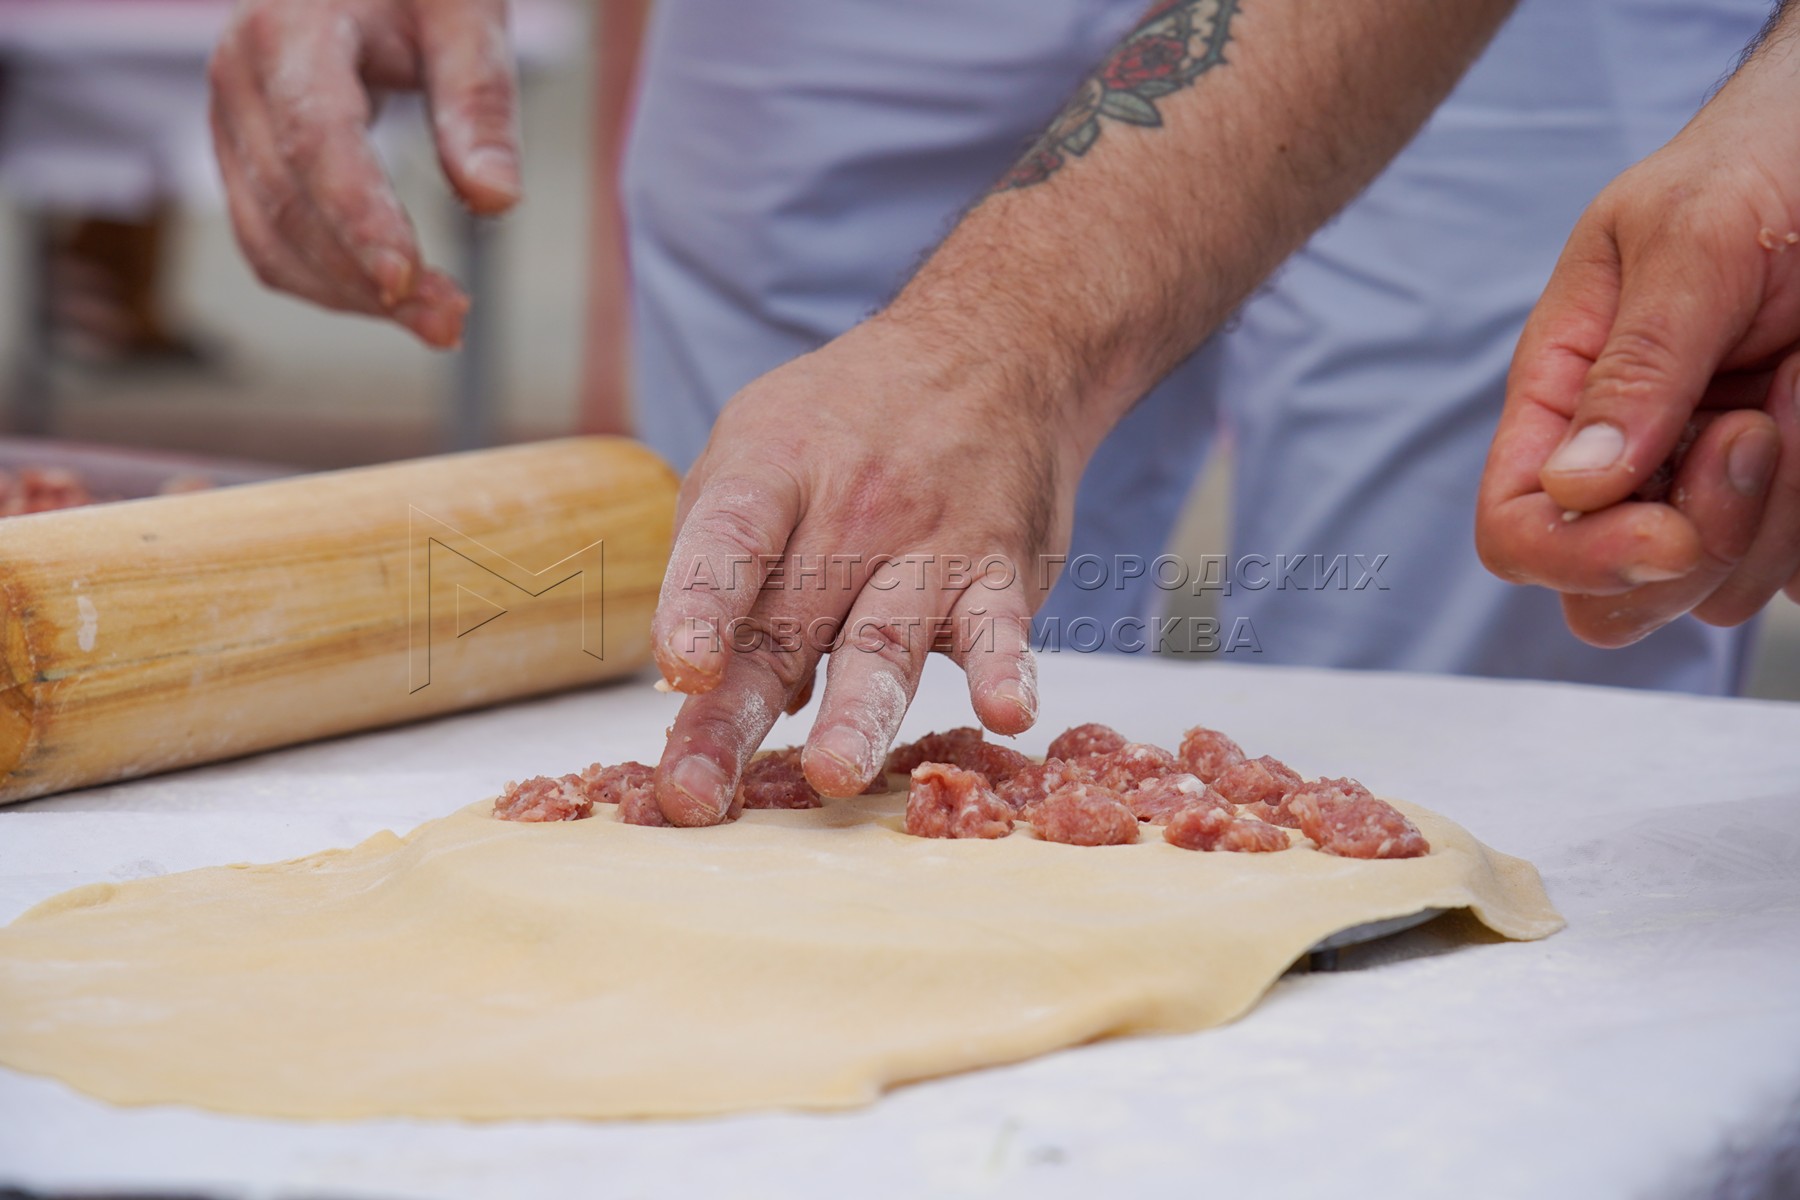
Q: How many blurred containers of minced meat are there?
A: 1